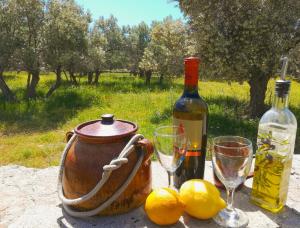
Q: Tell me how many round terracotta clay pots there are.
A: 1